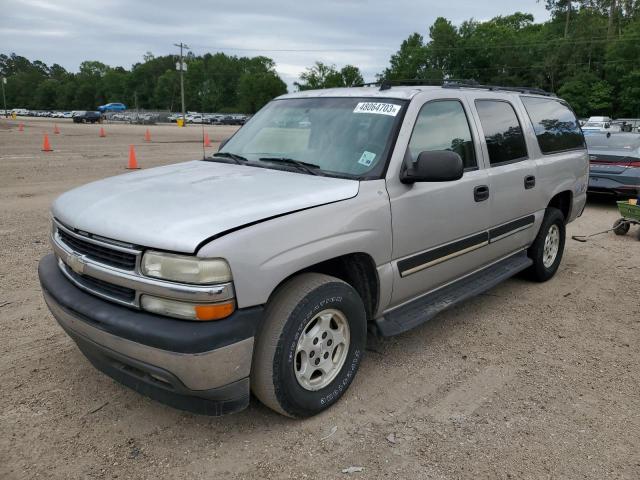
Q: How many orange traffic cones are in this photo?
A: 7